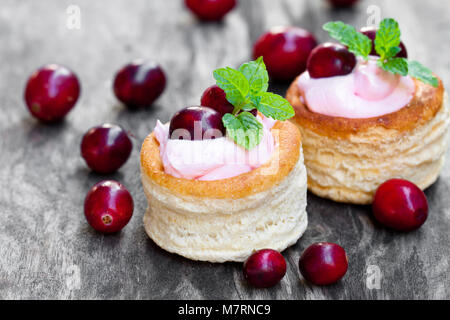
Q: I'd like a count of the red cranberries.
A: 14